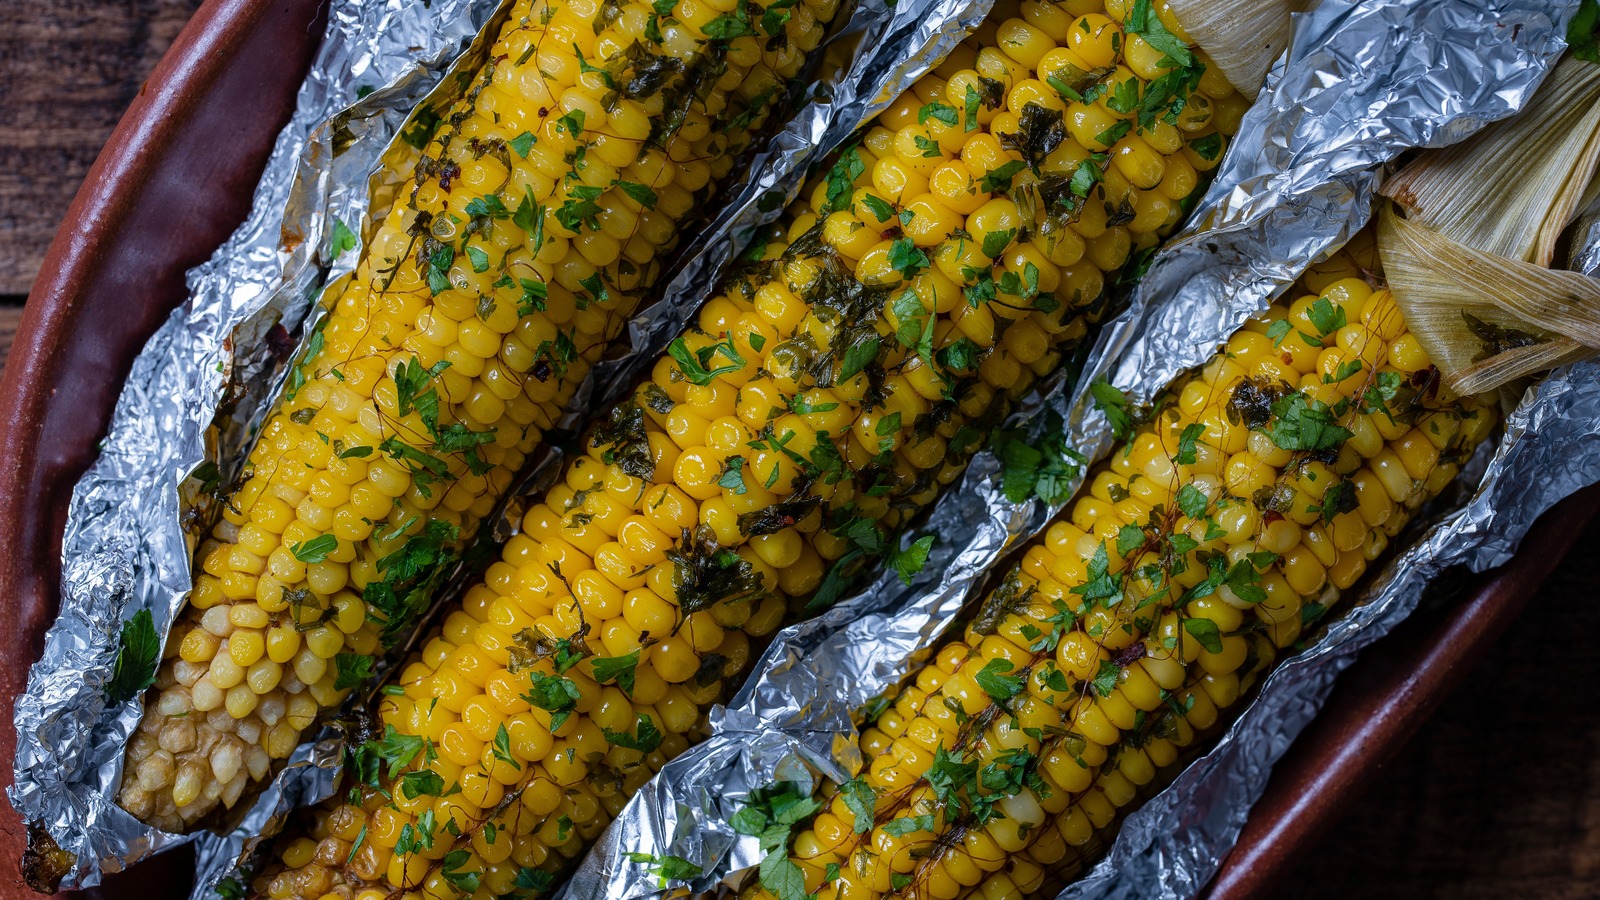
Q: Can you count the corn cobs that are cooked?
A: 3